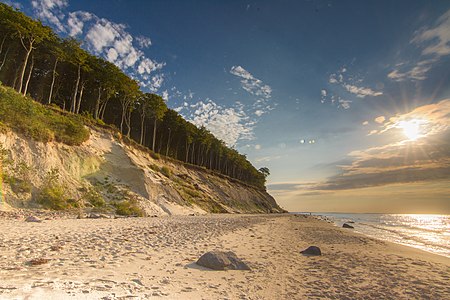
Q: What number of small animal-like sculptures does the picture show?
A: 0